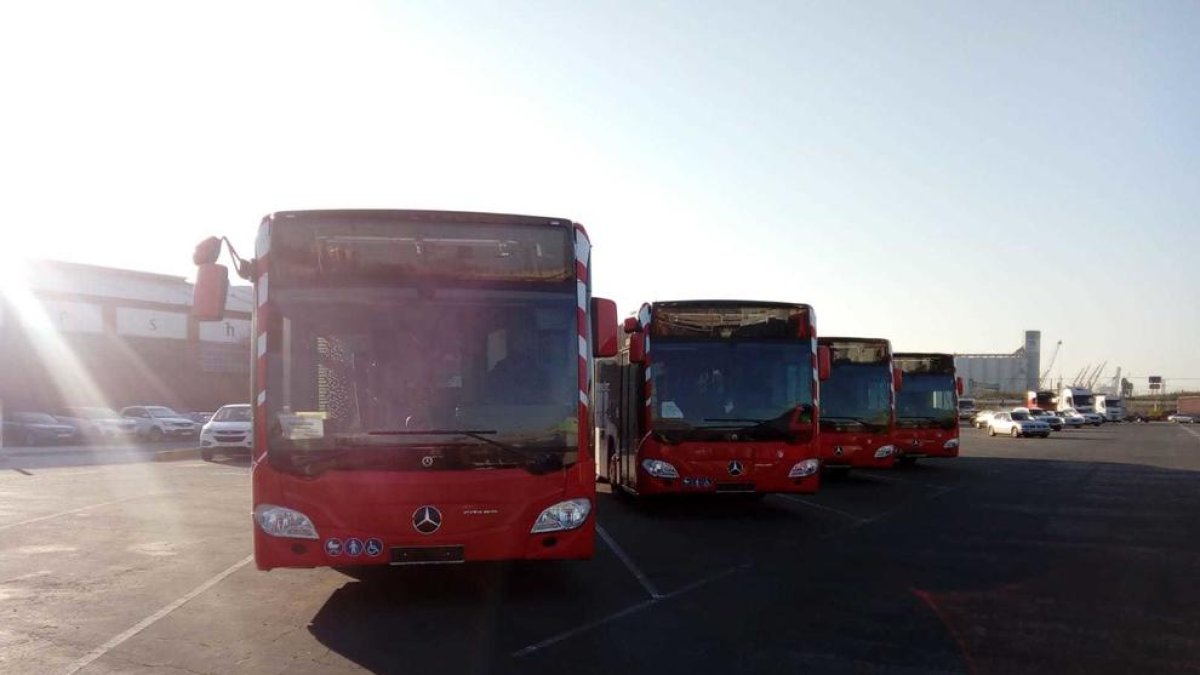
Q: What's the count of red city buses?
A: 4